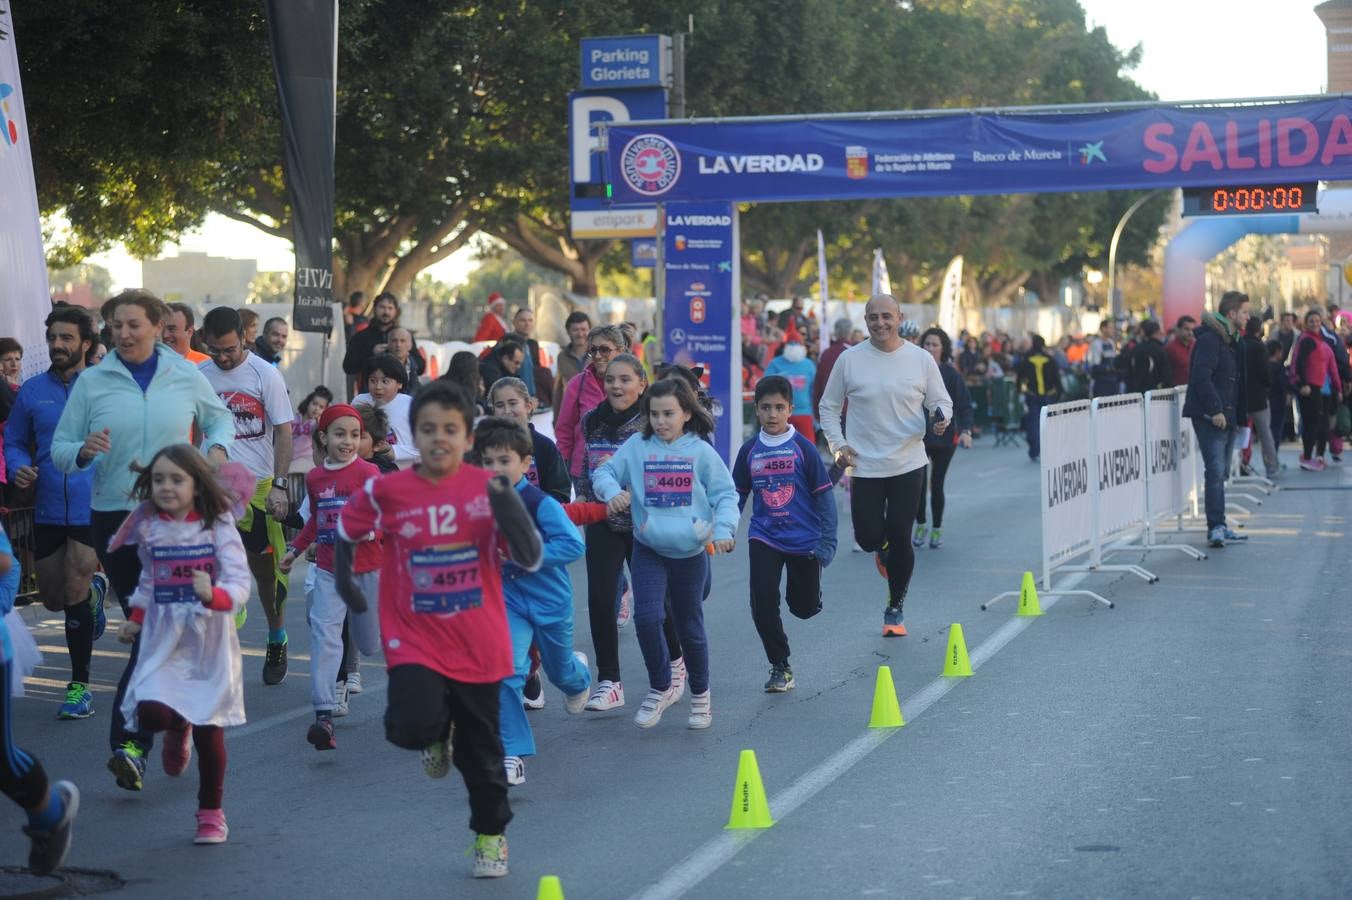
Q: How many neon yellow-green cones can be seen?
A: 5